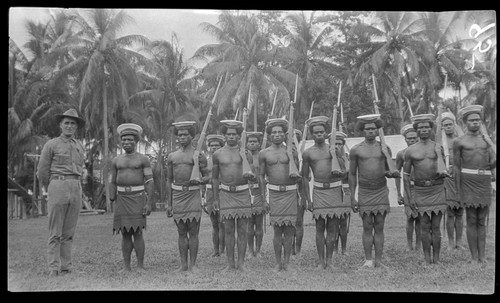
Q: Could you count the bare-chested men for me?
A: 14